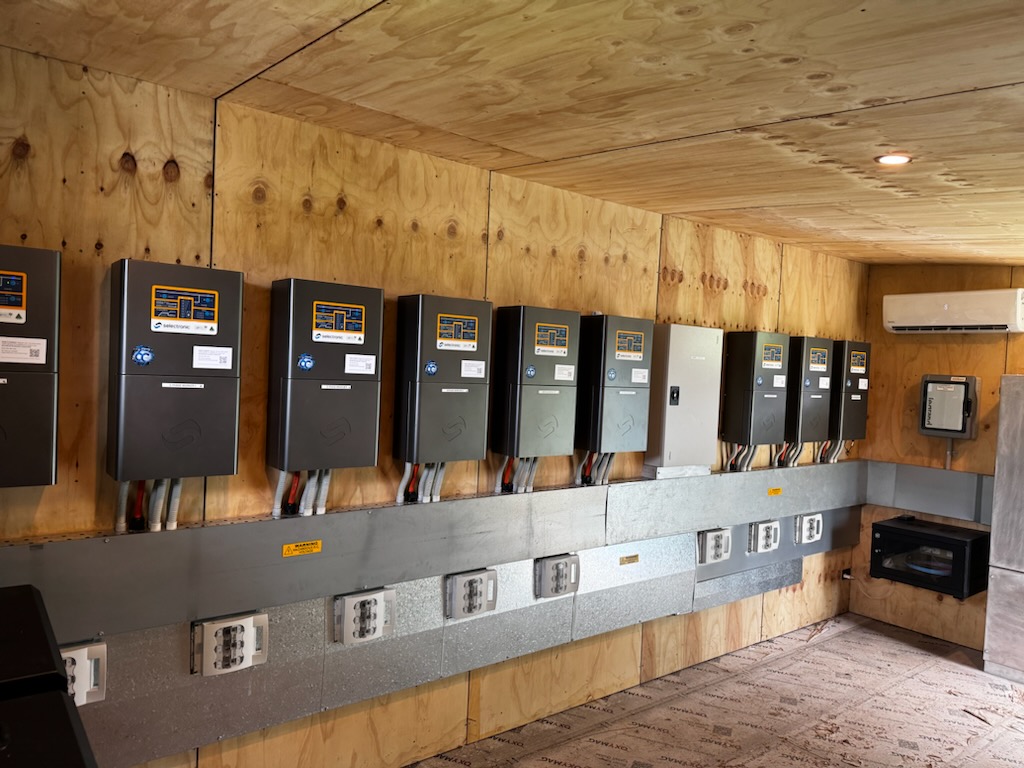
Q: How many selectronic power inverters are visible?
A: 9